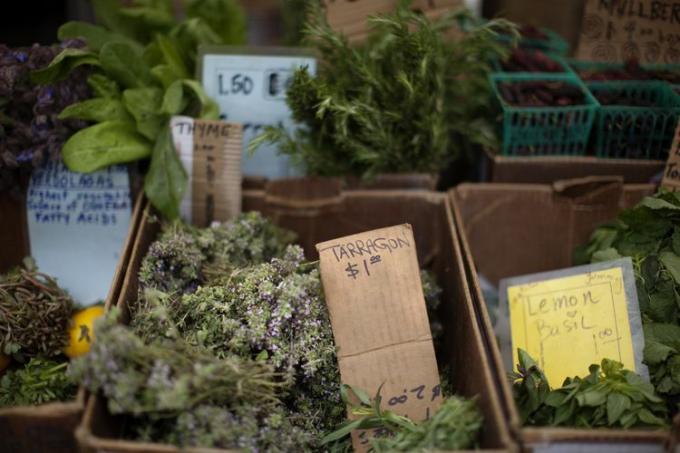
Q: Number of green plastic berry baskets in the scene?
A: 5